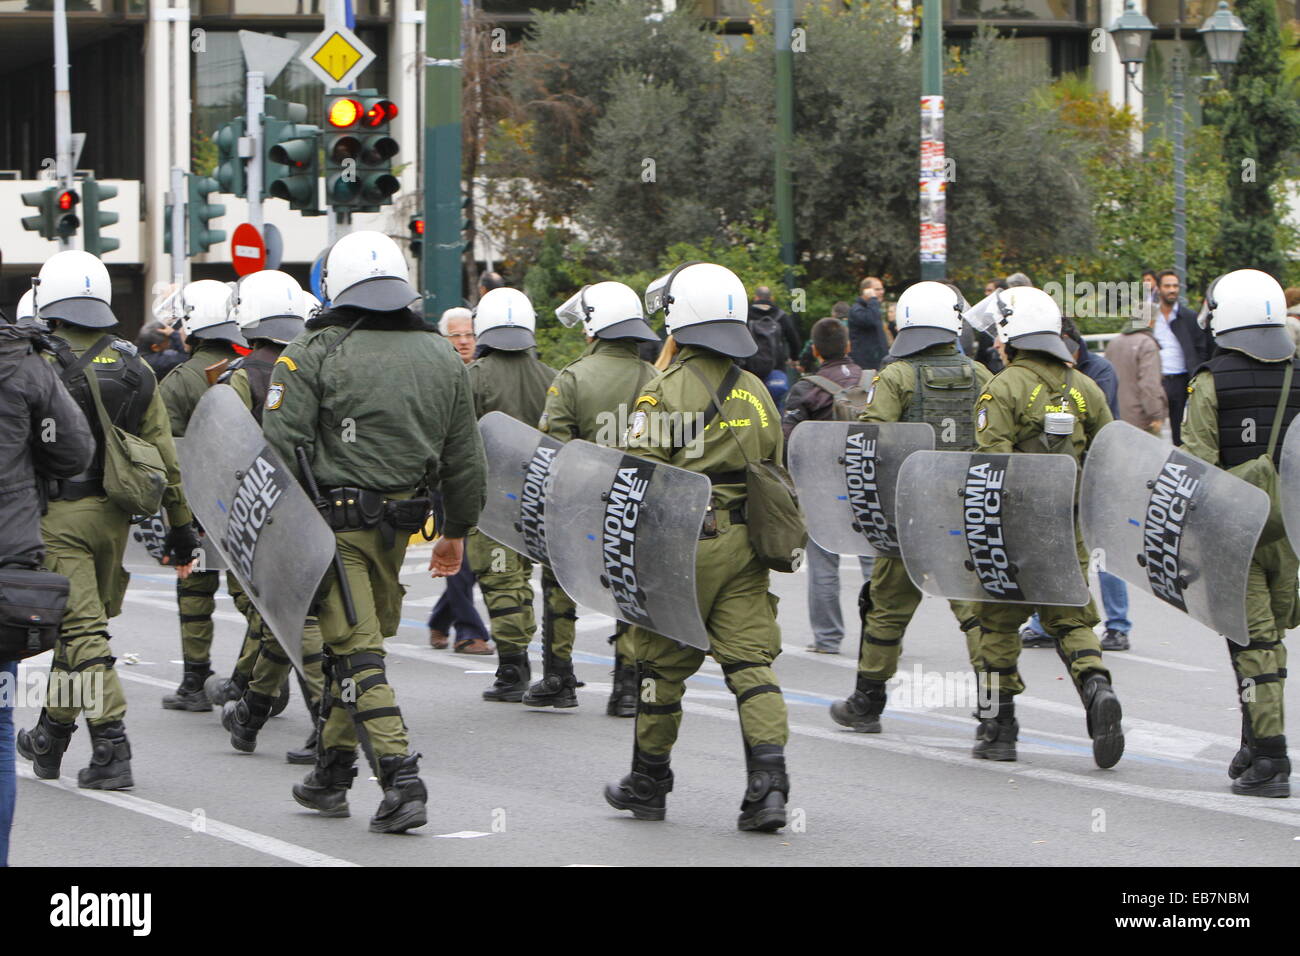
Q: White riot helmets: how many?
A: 12